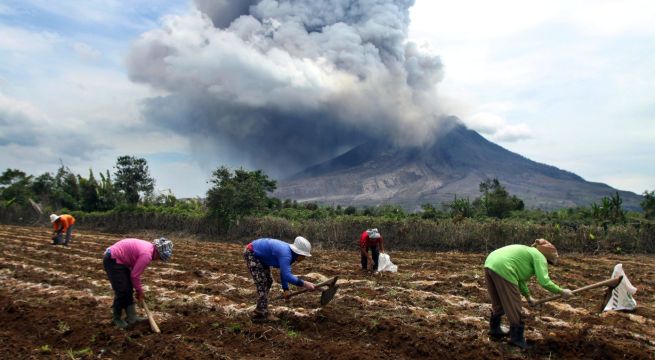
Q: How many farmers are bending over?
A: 5